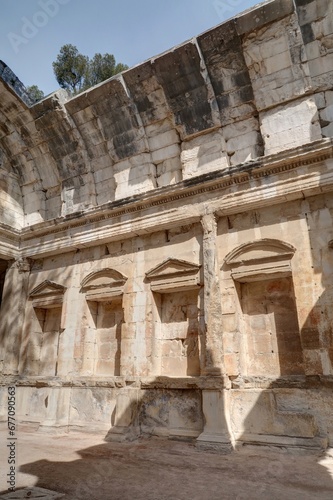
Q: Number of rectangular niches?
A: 4